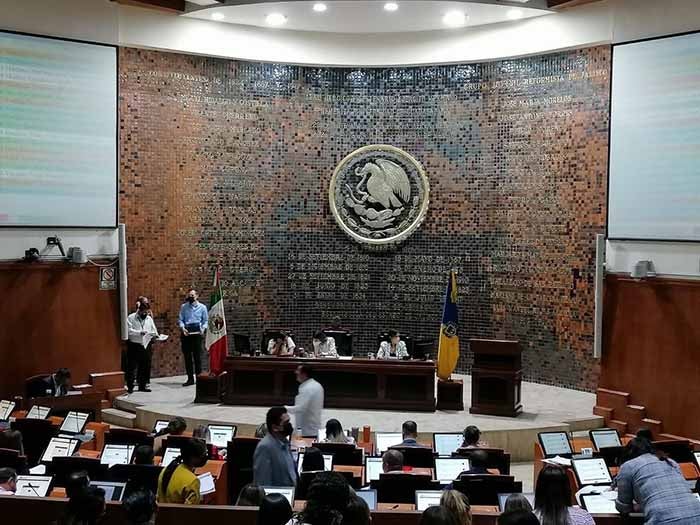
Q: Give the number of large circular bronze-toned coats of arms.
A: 1